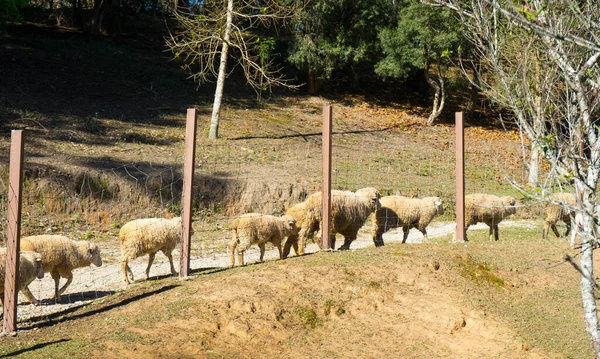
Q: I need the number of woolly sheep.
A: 9